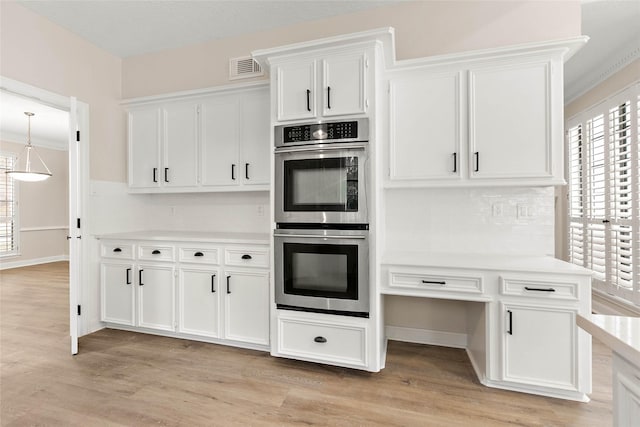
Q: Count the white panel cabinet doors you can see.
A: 13